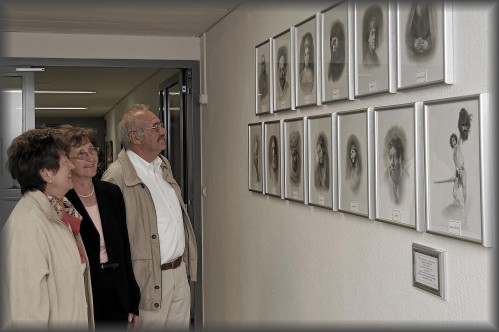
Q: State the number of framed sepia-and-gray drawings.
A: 13